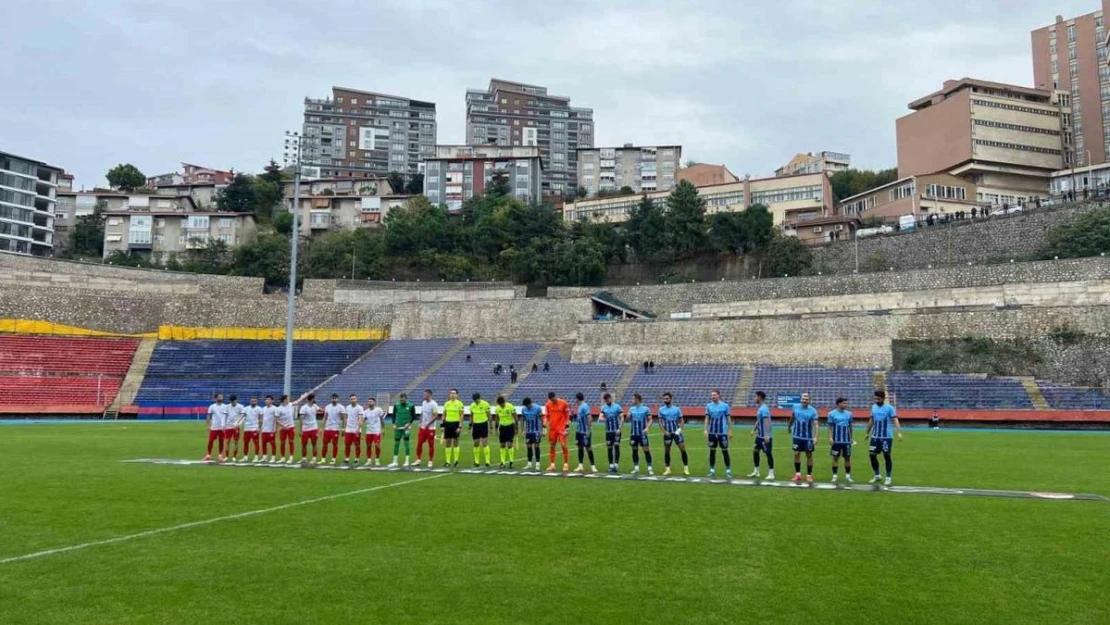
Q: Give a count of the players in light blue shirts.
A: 10